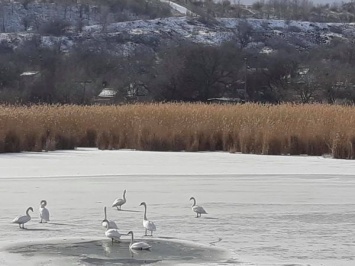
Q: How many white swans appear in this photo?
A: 8